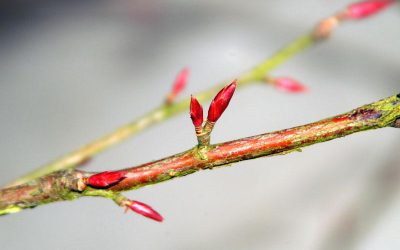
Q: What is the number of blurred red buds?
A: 3